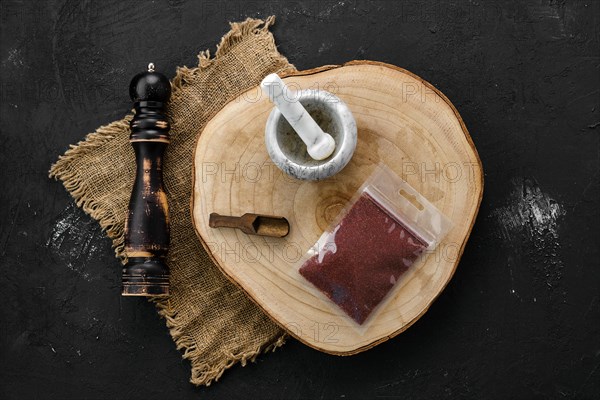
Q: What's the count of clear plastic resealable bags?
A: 1